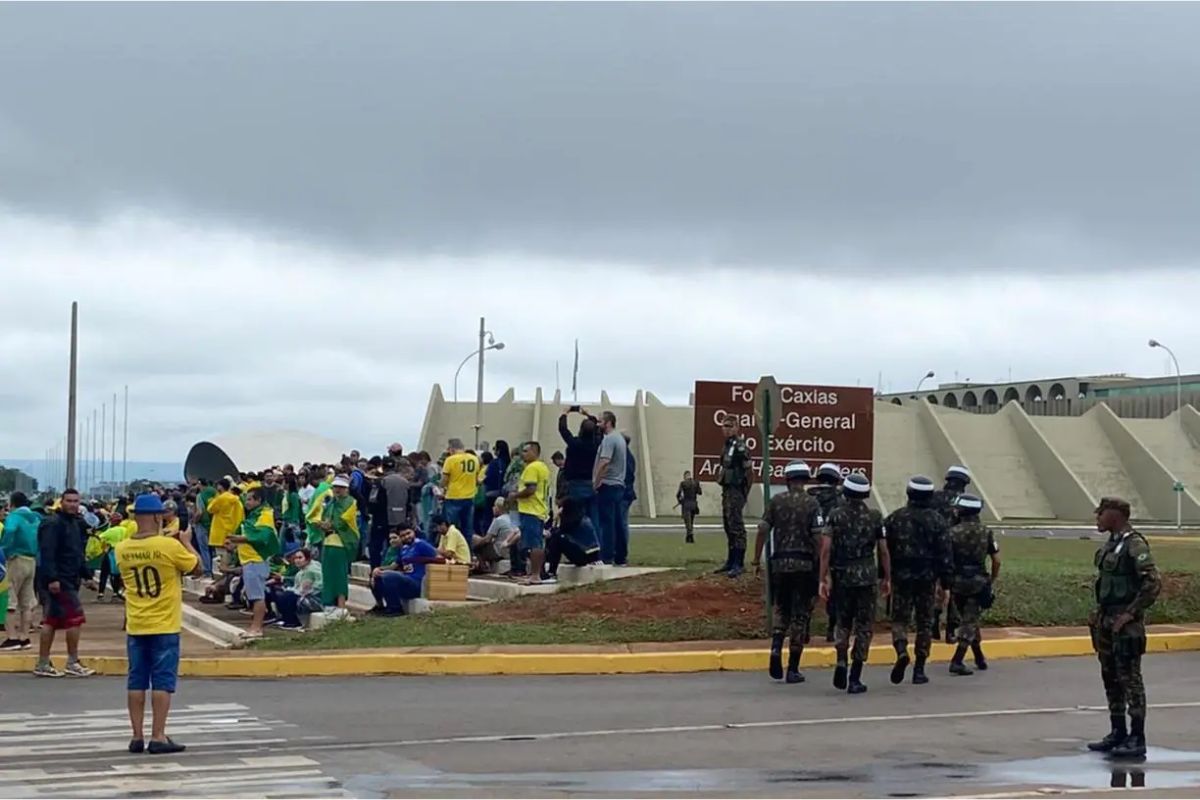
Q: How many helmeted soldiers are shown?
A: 6